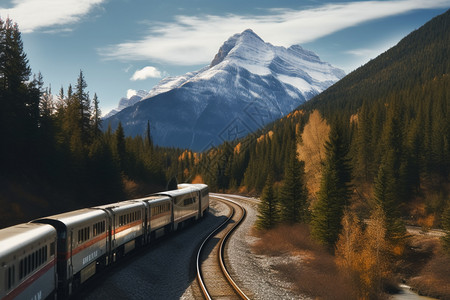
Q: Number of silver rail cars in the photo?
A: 6